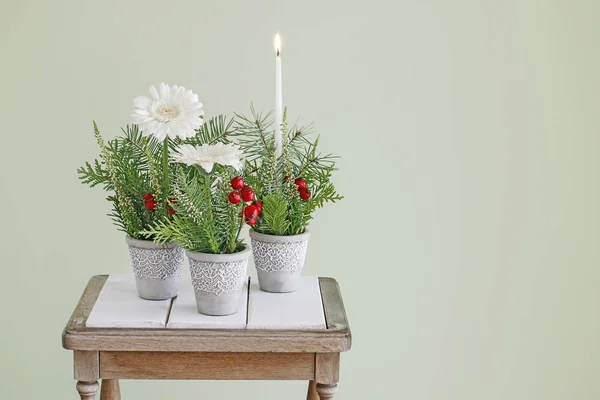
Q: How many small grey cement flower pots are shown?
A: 3